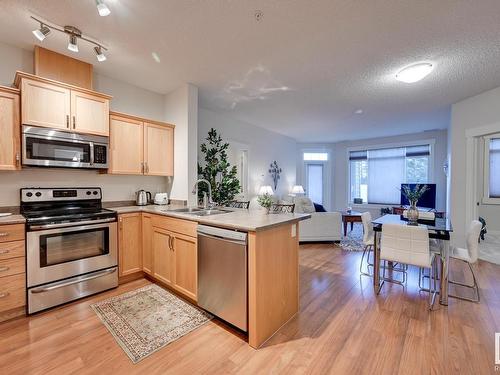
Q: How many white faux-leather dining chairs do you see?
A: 4